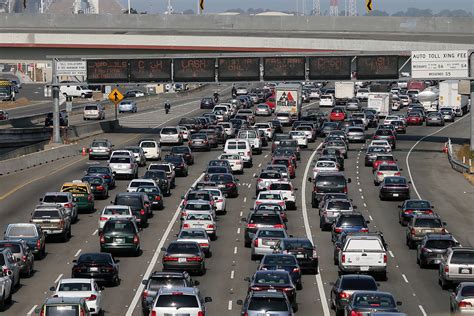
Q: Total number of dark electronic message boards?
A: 7